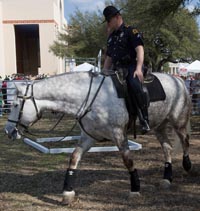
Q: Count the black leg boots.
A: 4